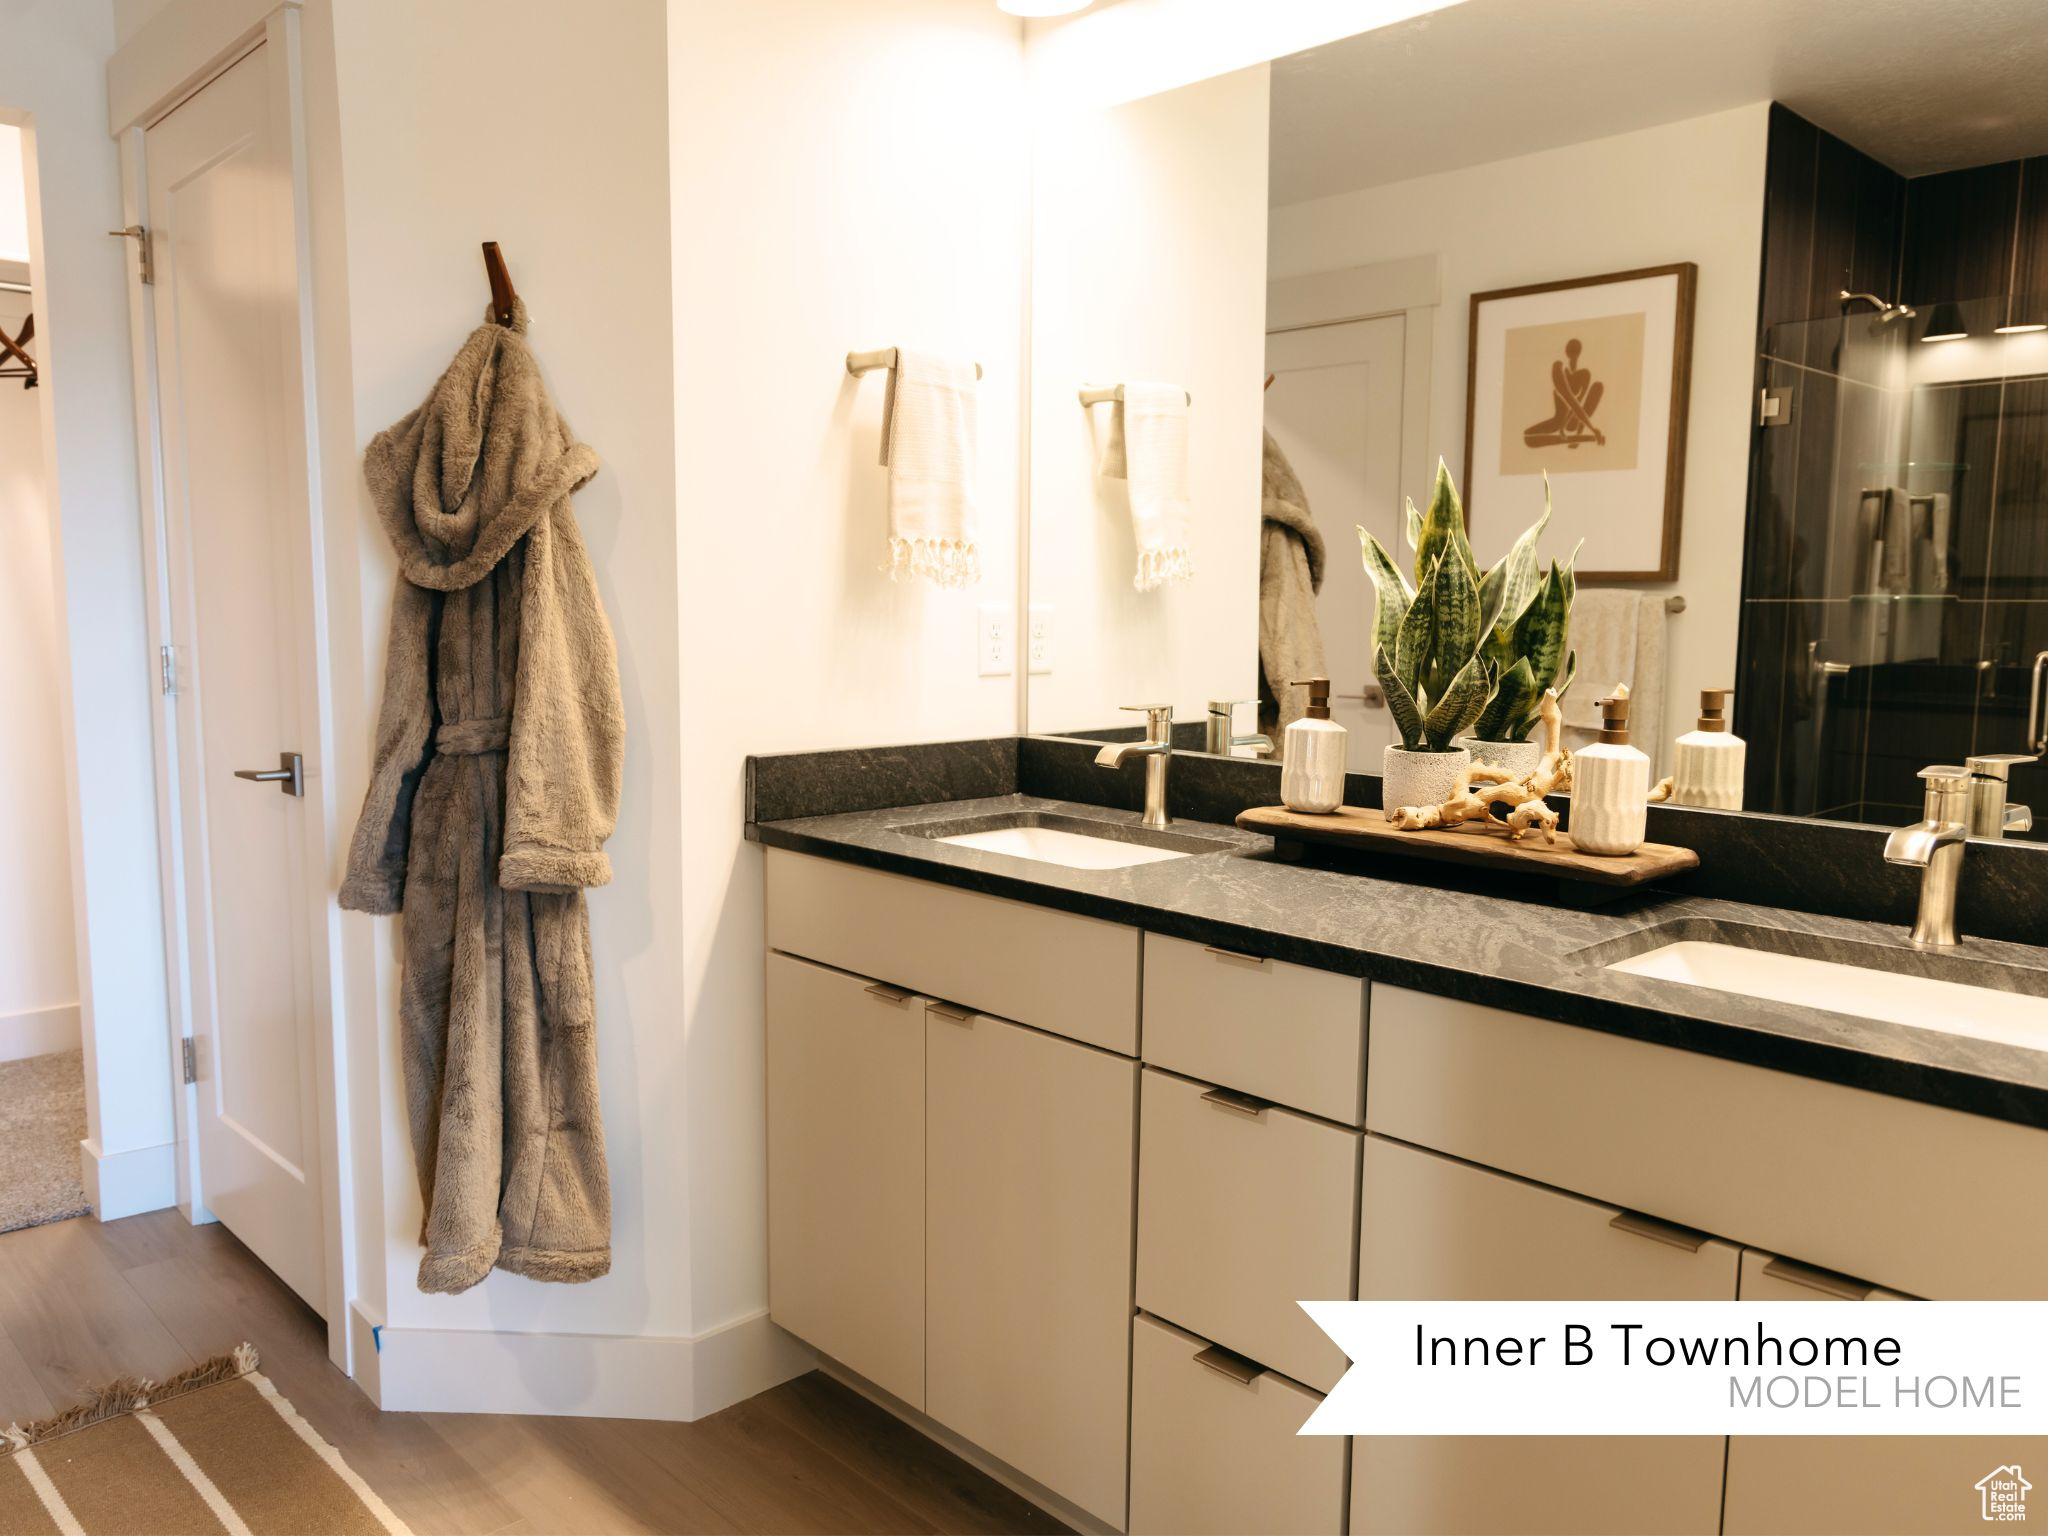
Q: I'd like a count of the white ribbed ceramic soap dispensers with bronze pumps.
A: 2